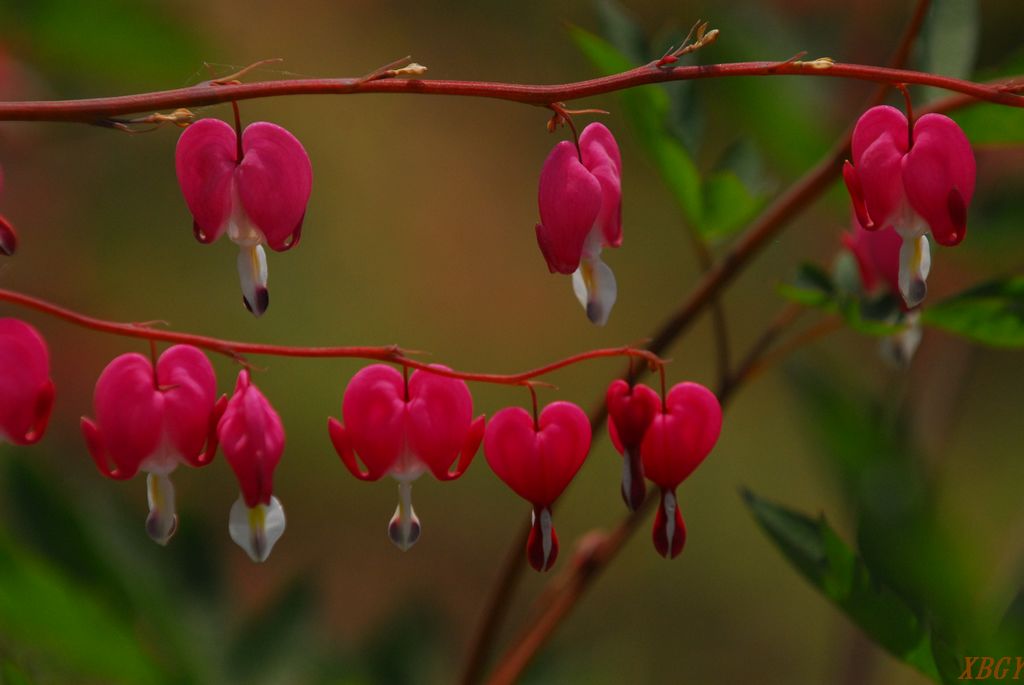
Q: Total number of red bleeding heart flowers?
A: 12